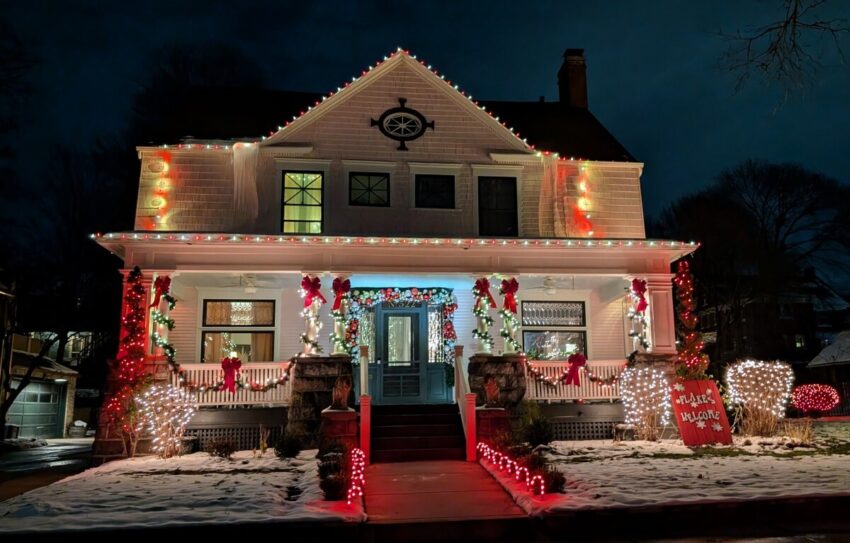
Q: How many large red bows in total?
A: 8